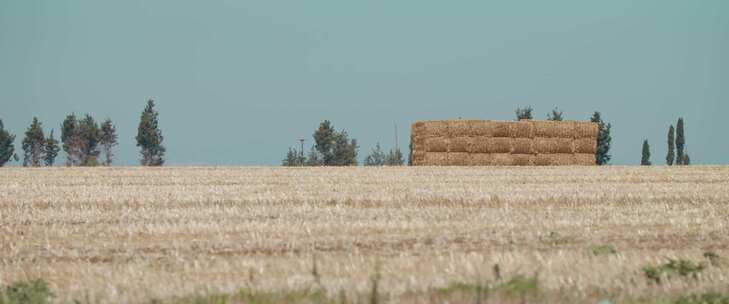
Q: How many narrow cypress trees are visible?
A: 3